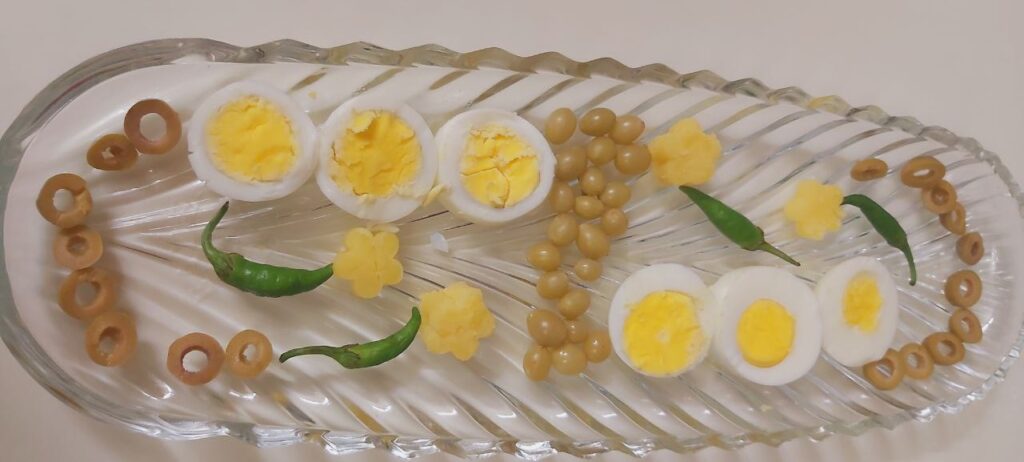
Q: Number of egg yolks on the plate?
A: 6